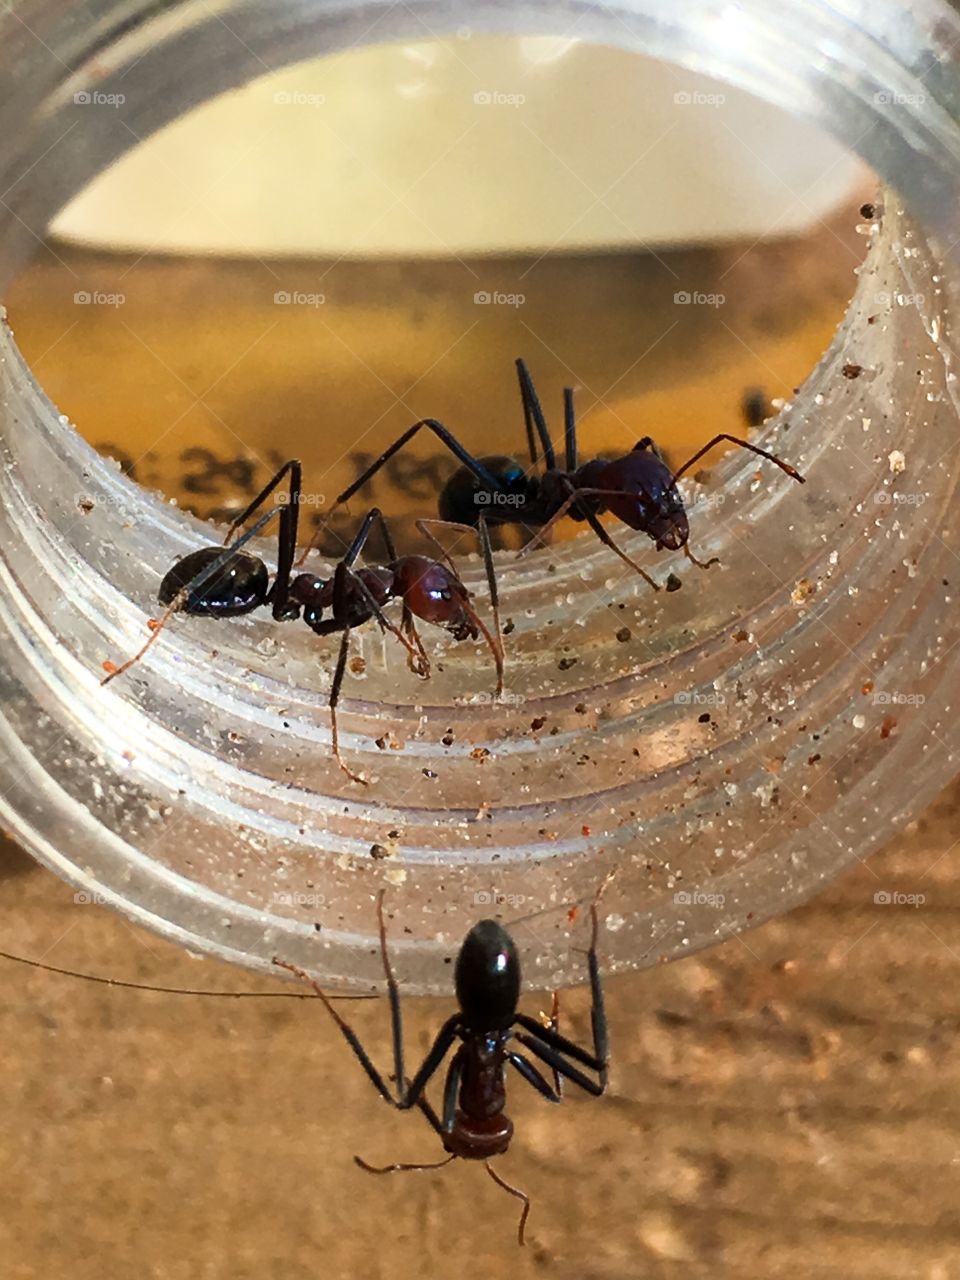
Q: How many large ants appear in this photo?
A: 3